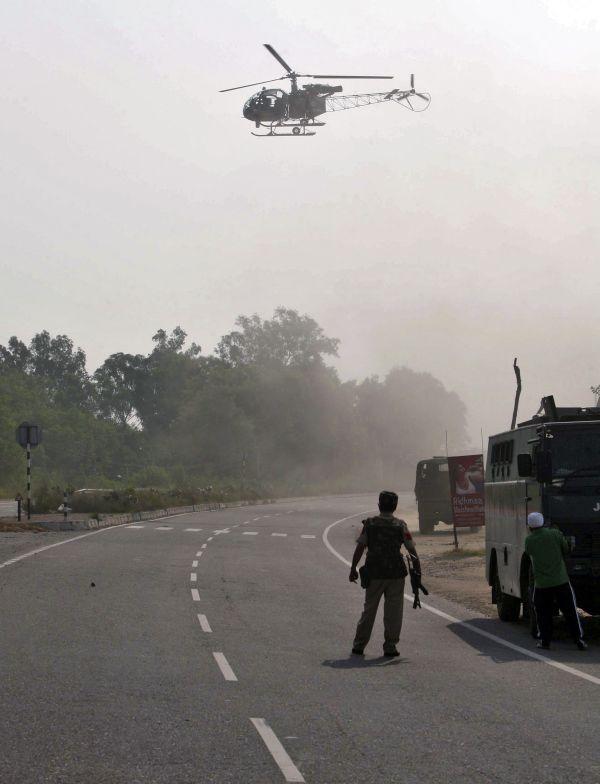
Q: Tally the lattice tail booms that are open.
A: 1